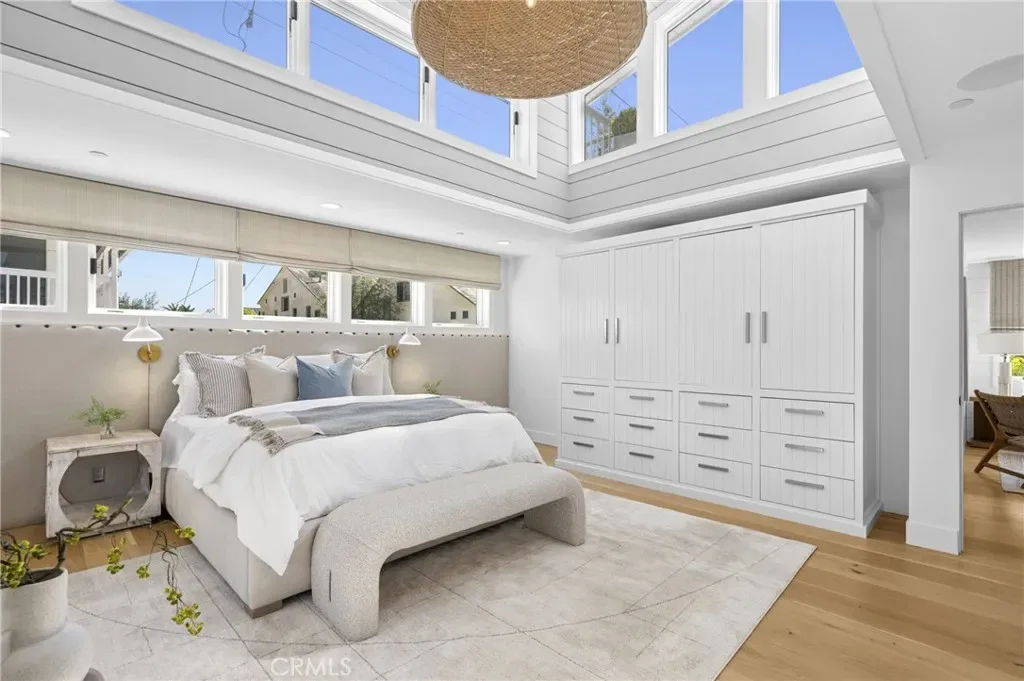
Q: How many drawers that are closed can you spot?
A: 12